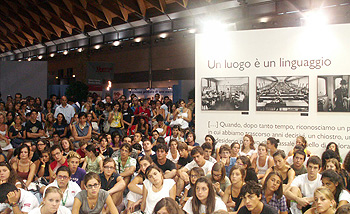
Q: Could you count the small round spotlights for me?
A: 12